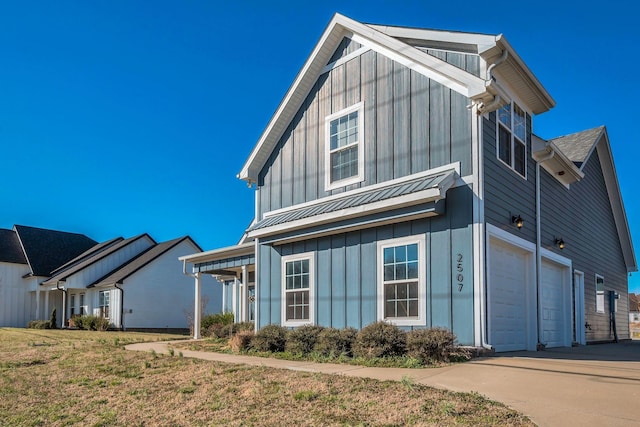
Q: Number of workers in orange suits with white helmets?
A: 0